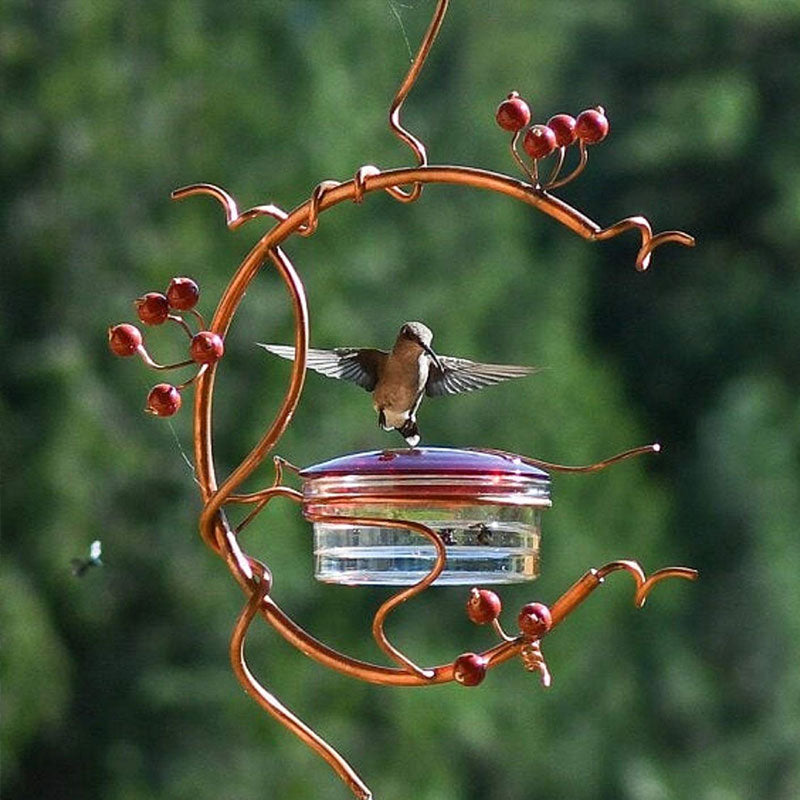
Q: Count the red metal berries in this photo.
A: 12